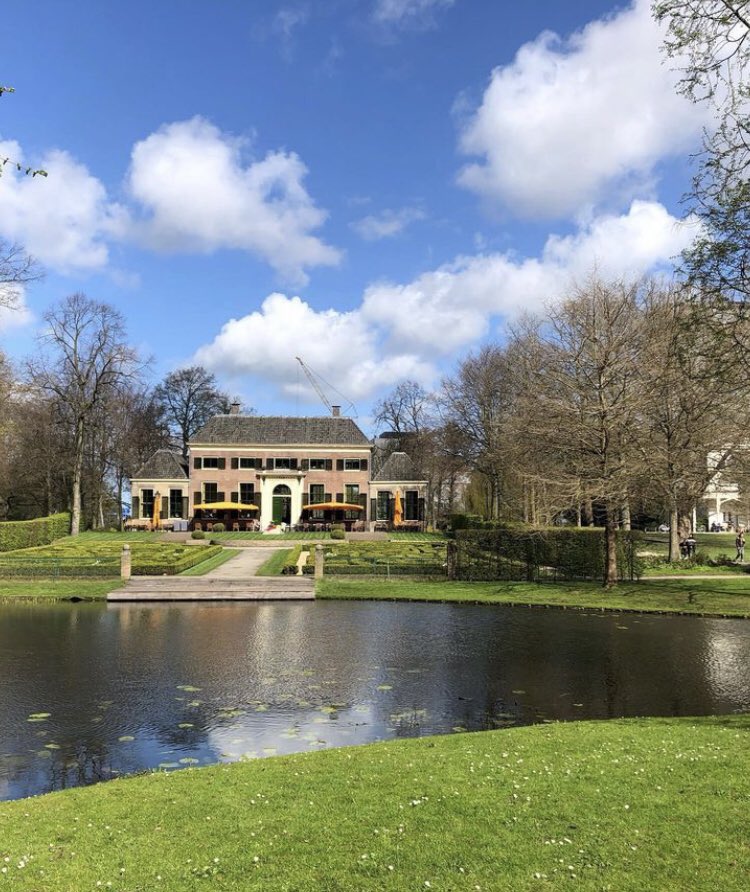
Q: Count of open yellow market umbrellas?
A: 2